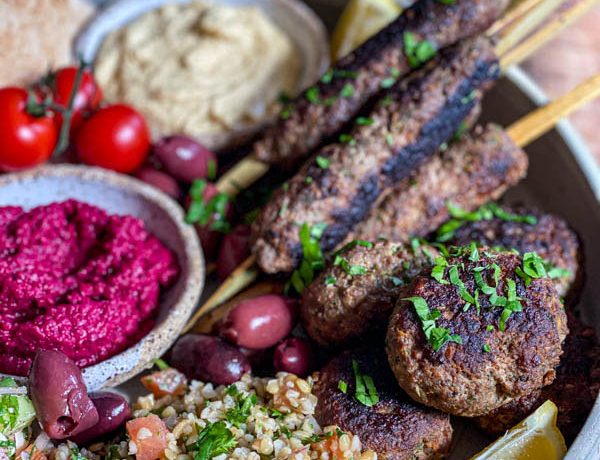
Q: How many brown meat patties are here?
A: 5